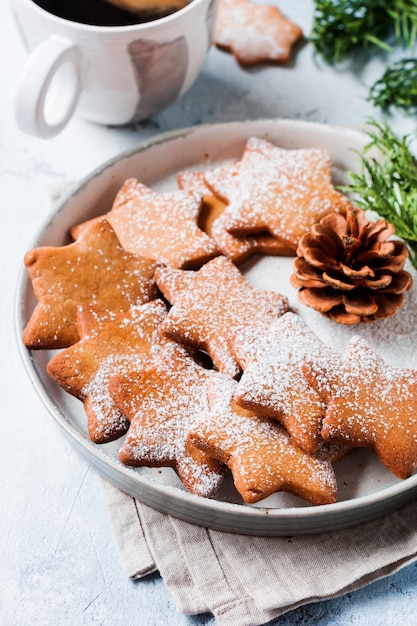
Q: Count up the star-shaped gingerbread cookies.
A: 11